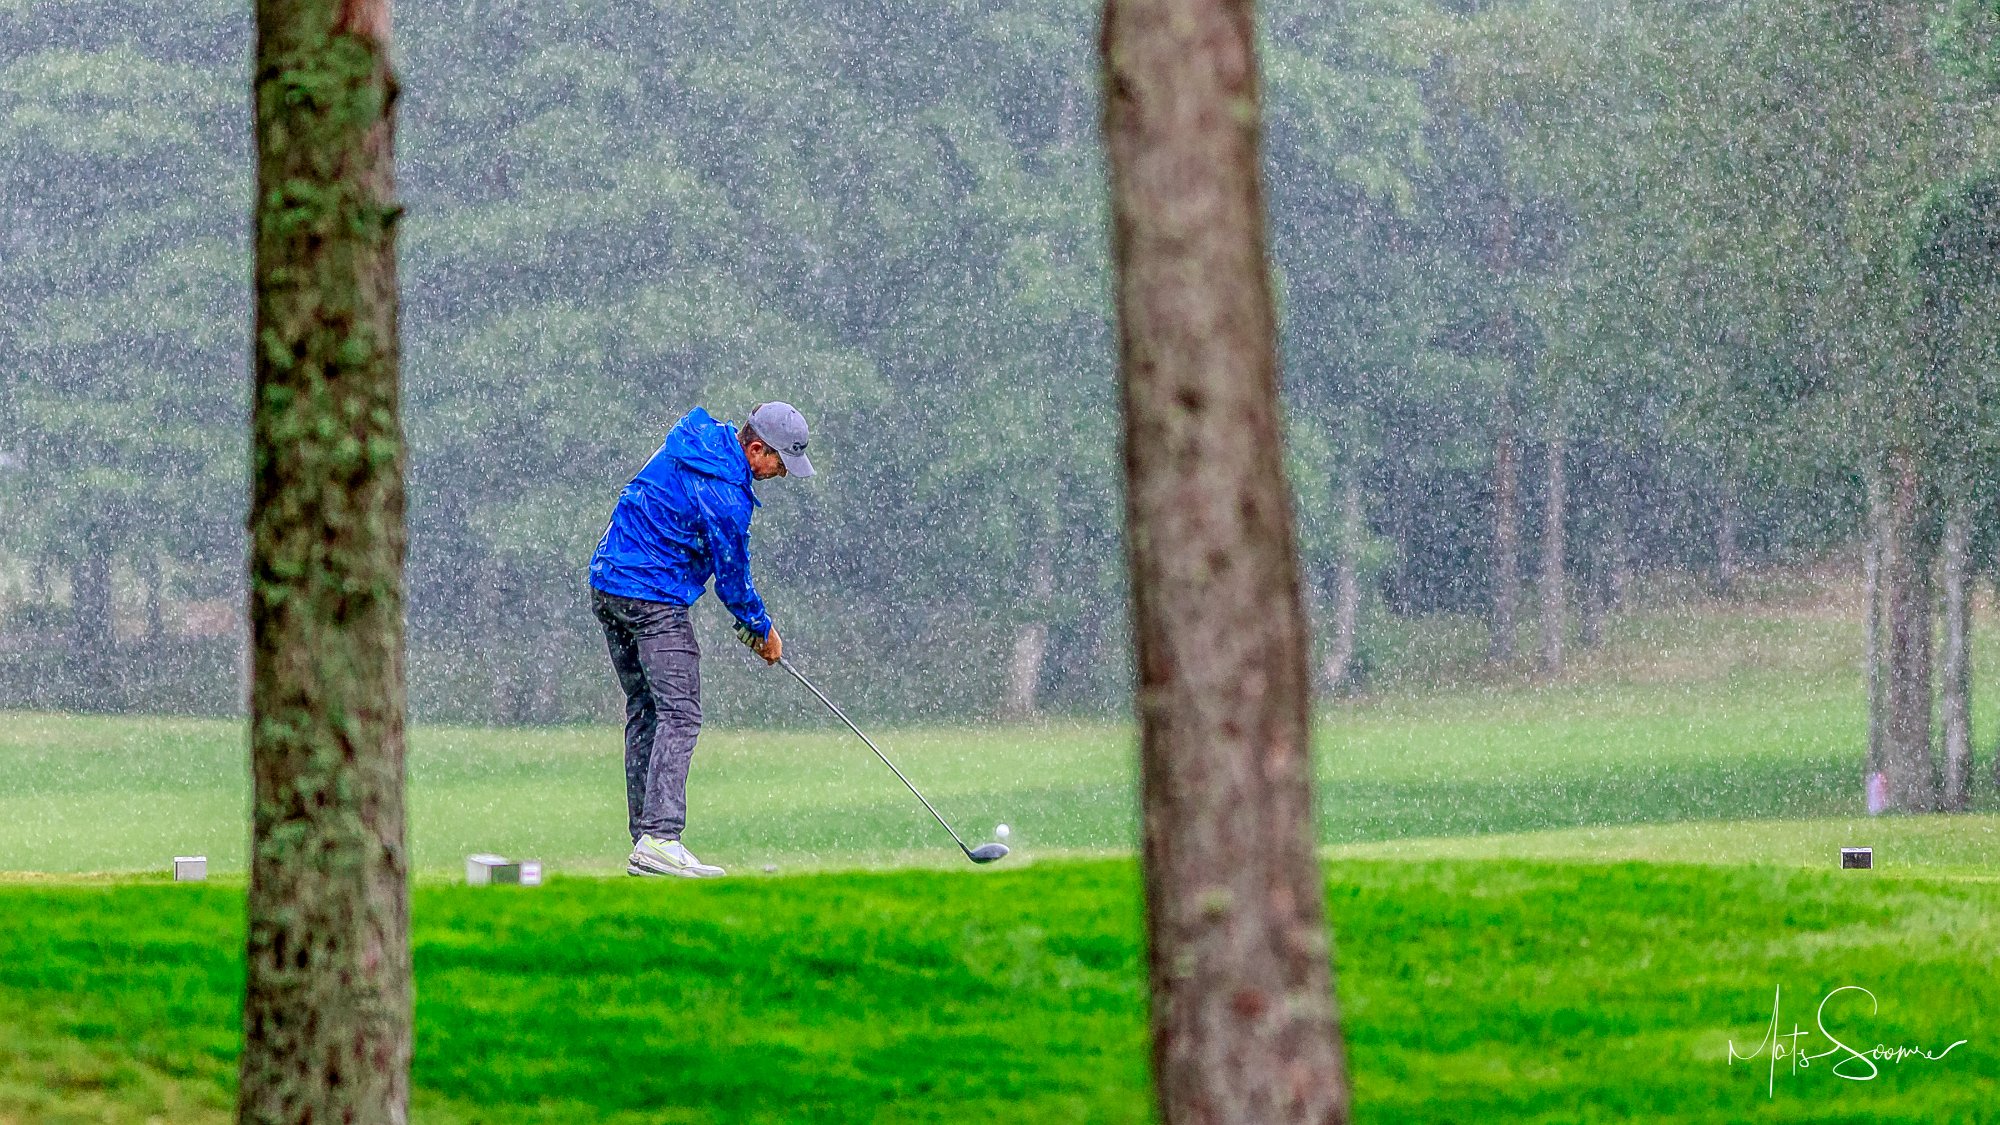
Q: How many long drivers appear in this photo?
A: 1